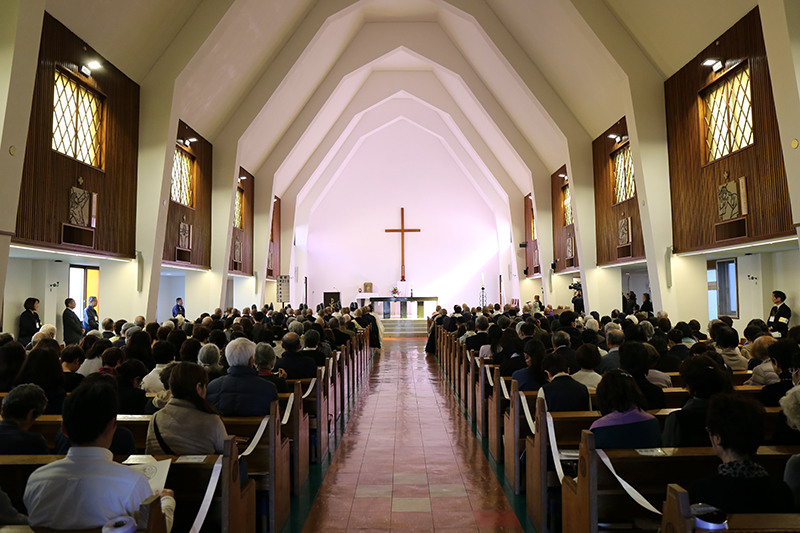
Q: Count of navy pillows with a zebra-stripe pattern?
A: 0